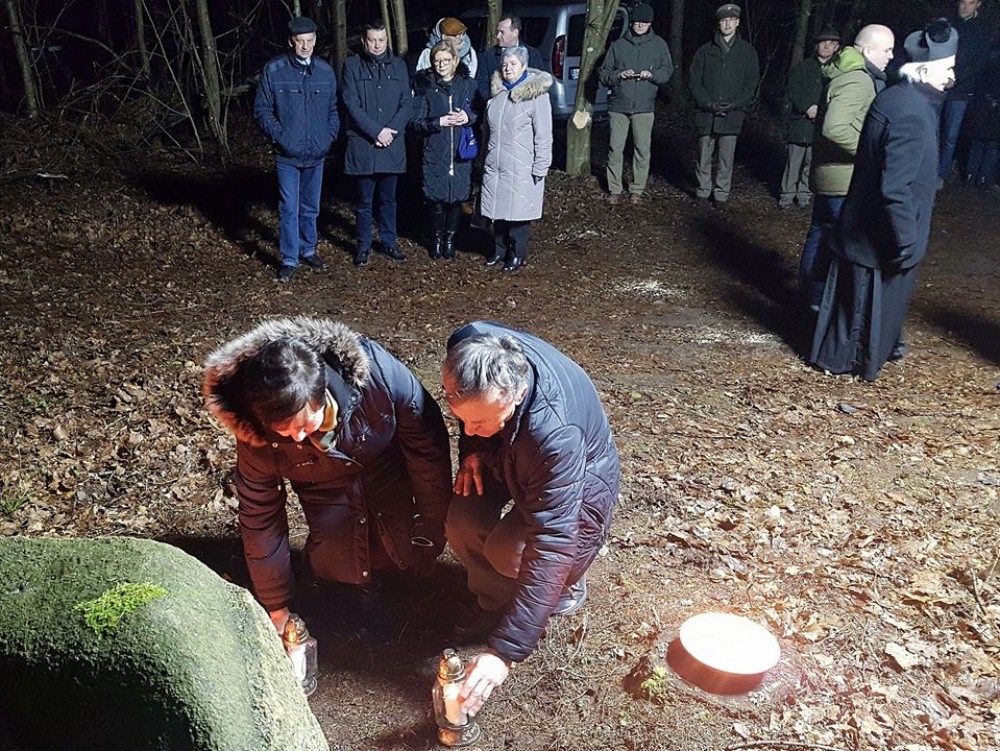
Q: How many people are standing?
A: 13